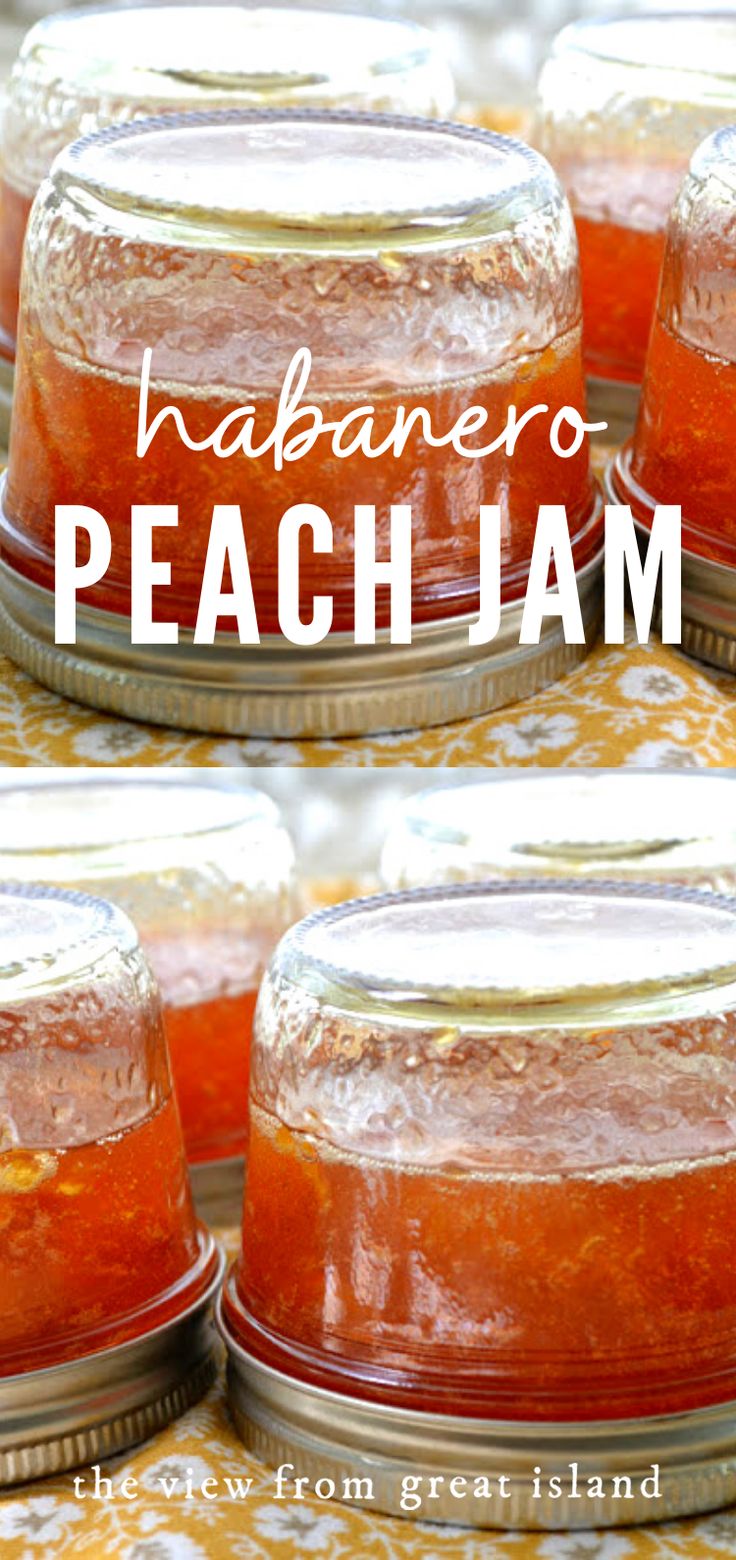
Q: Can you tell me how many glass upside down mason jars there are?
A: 8